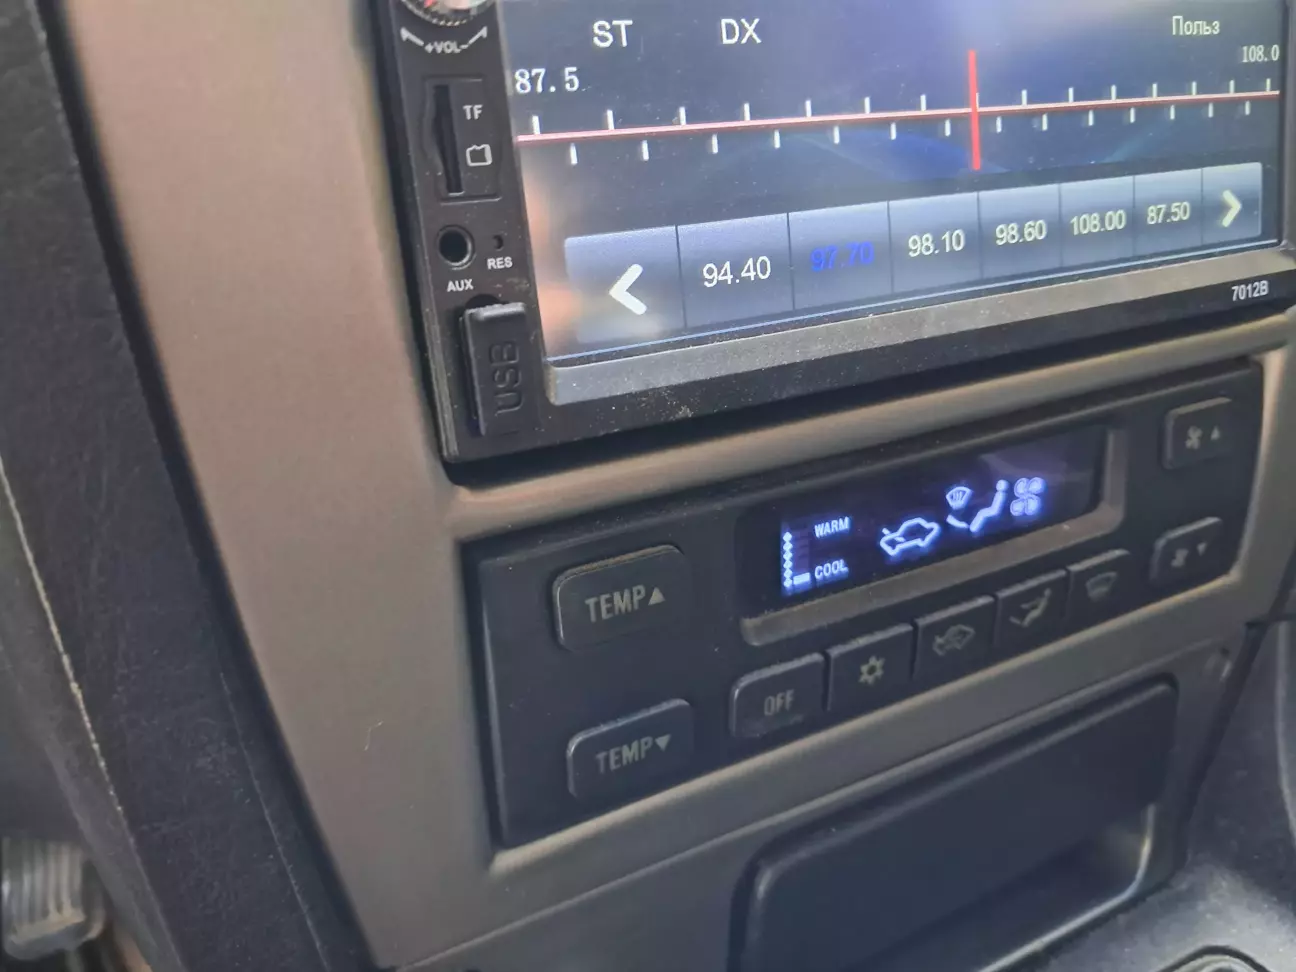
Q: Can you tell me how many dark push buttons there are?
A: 9